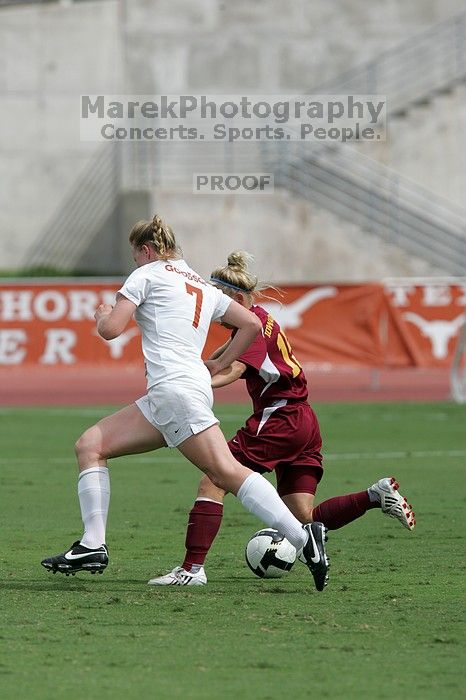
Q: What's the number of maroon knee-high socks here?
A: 2